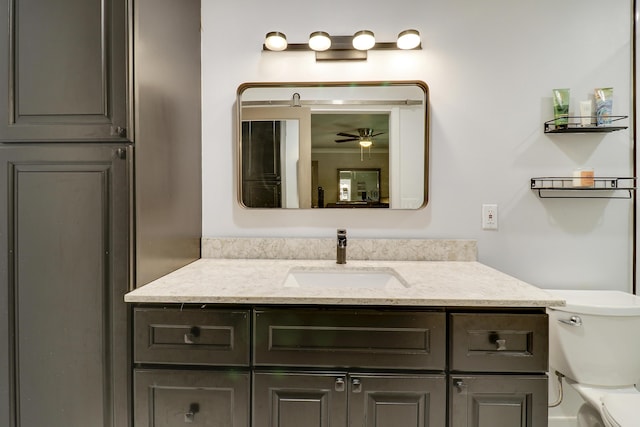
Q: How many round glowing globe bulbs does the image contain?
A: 4